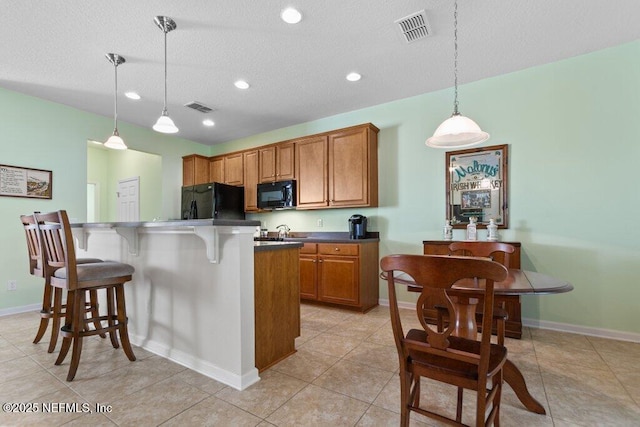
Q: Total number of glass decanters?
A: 3